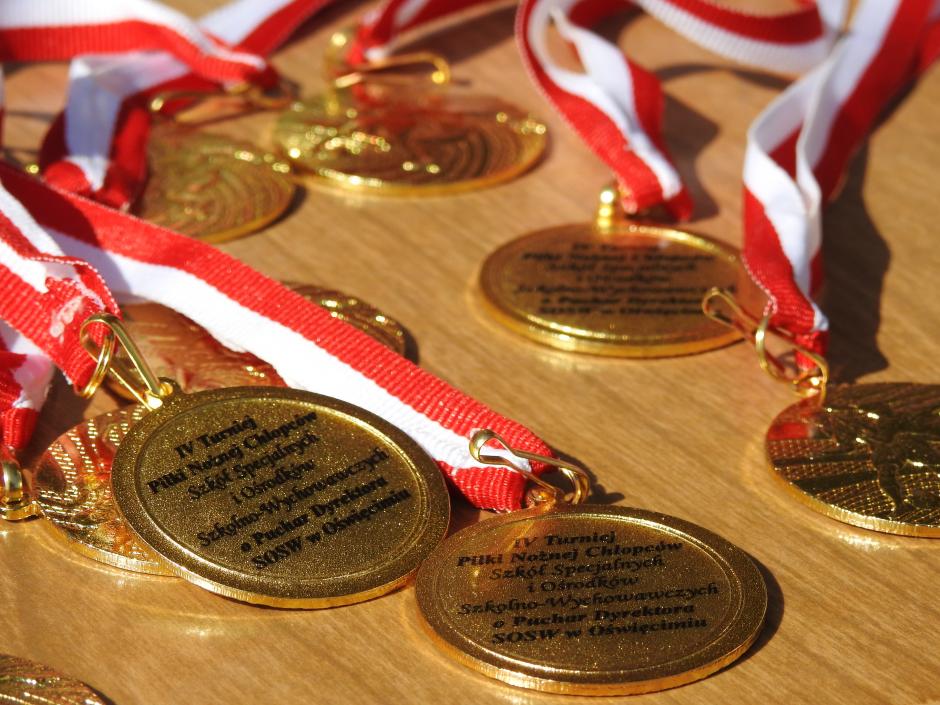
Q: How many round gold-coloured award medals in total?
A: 9